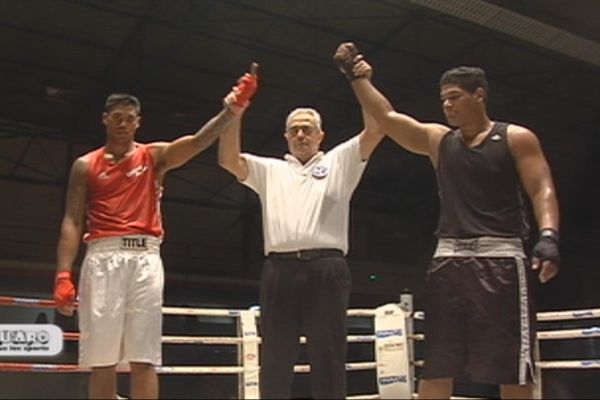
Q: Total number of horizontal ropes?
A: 3